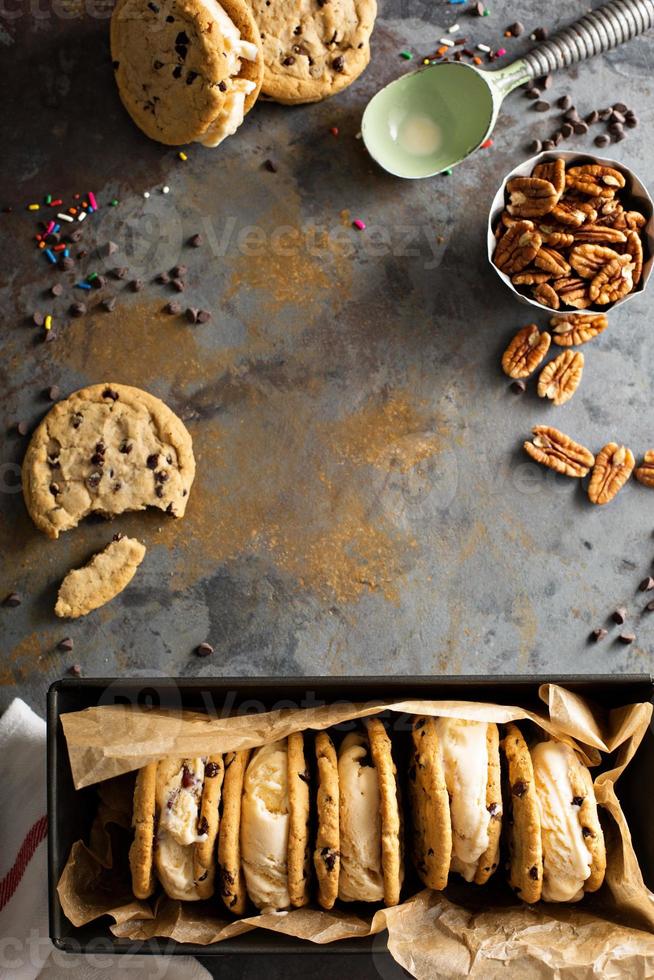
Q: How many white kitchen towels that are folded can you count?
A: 1